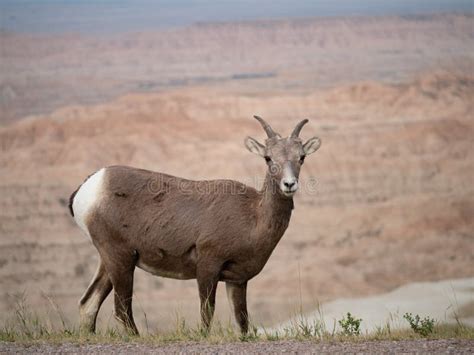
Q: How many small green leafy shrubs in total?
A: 2